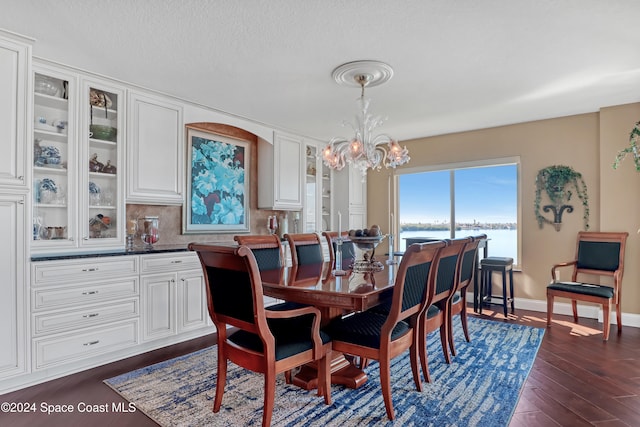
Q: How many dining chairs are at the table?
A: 7